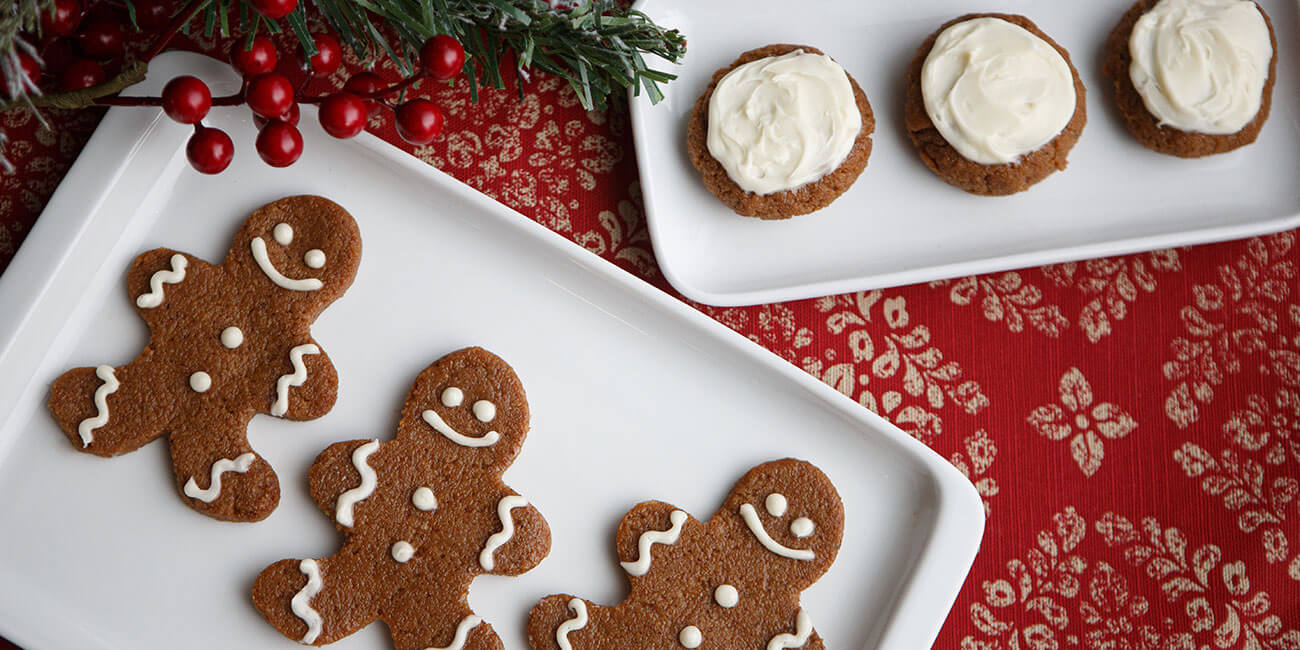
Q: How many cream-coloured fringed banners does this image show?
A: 0